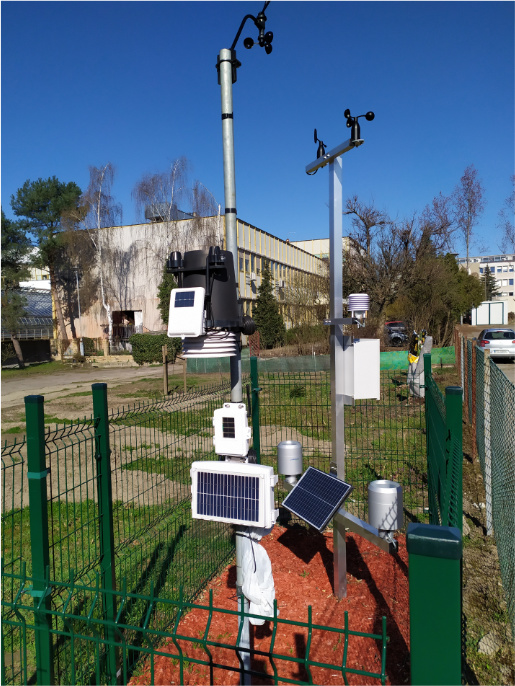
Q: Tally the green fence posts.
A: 6